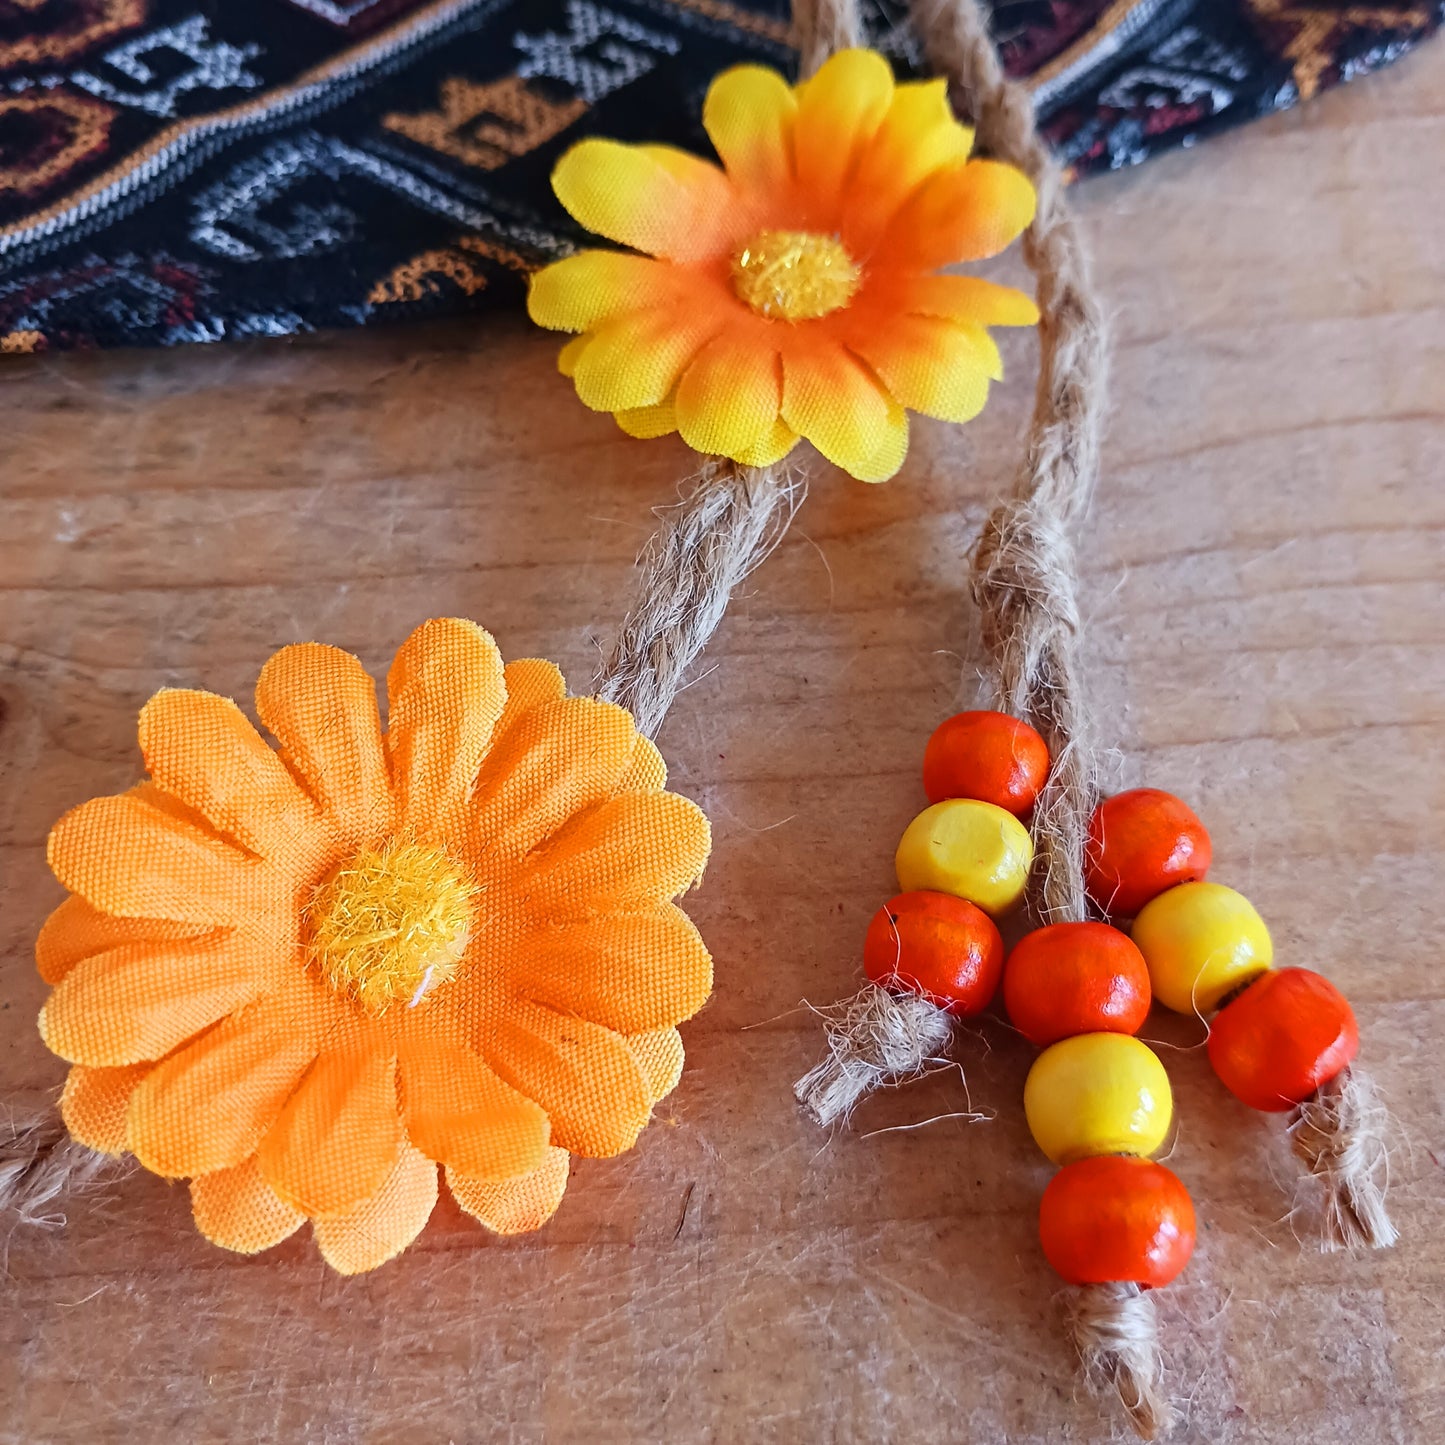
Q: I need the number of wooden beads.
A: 9